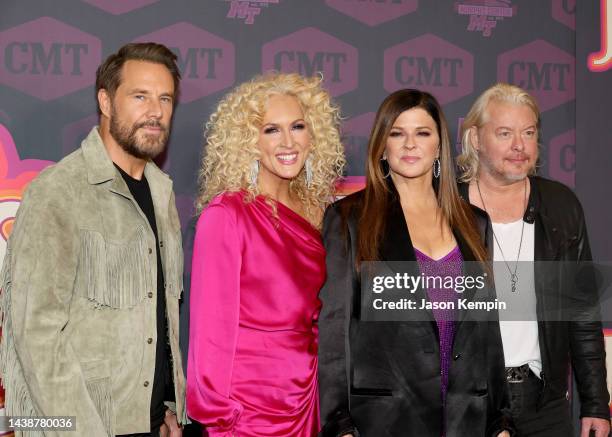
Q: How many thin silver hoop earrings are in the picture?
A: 2